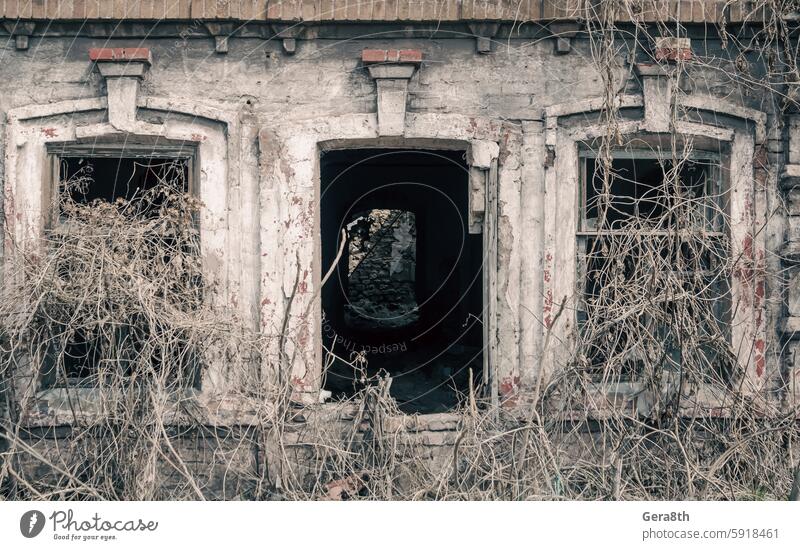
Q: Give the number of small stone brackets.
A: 5